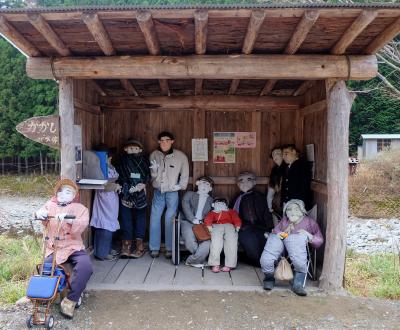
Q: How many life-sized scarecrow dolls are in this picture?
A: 10